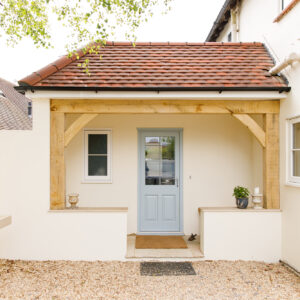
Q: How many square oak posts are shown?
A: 2